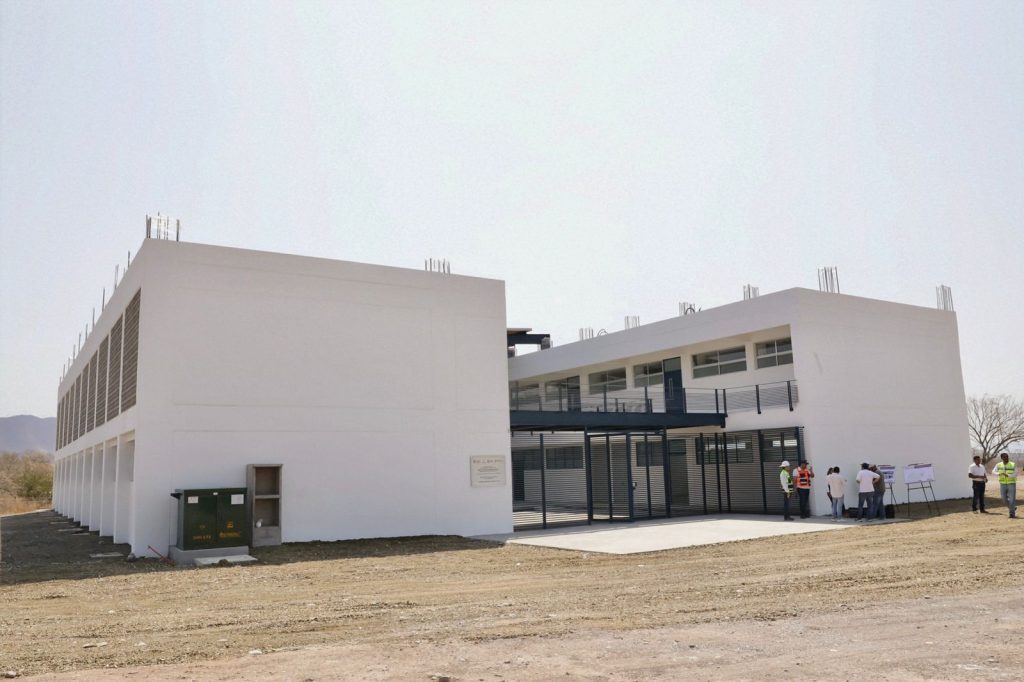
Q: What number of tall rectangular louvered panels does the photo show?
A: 10